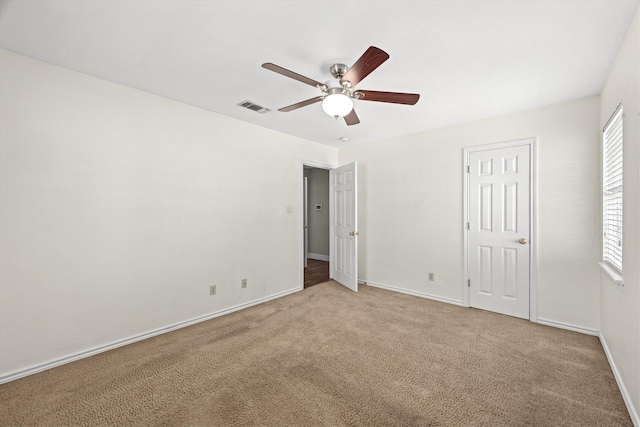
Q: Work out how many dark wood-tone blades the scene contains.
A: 5